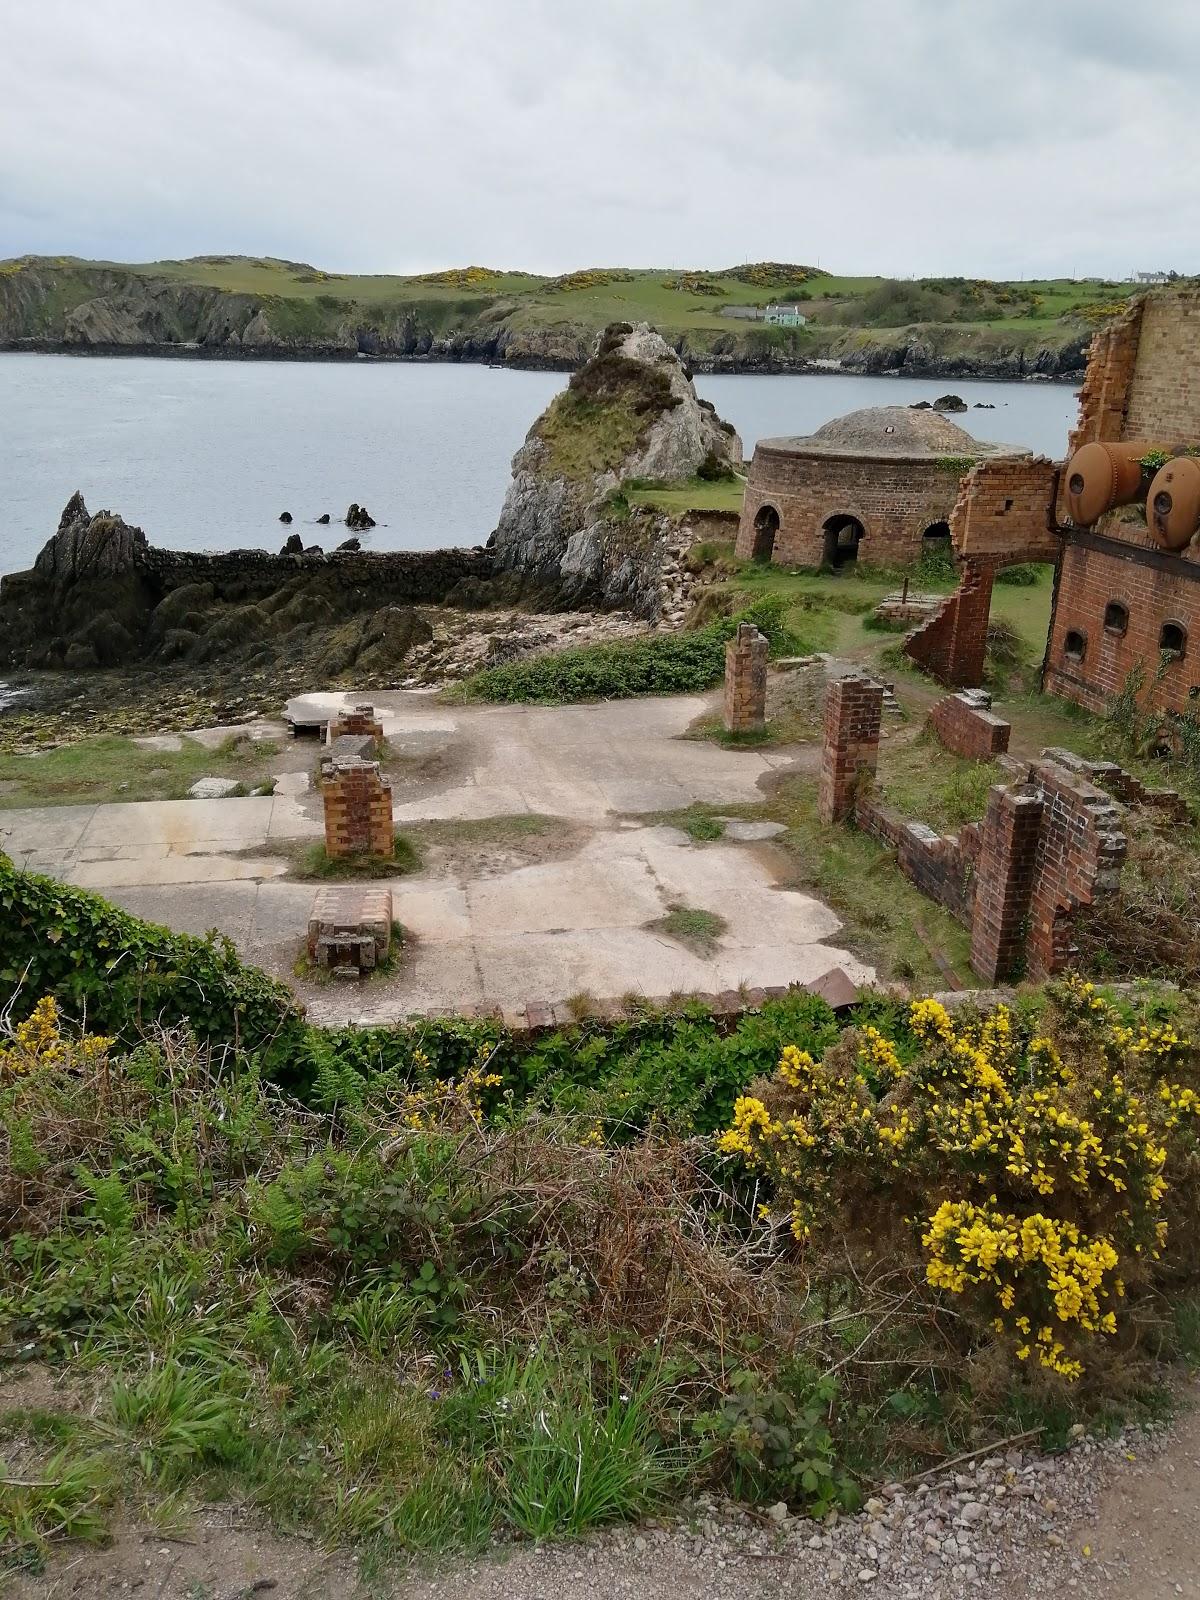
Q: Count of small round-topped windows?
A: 3